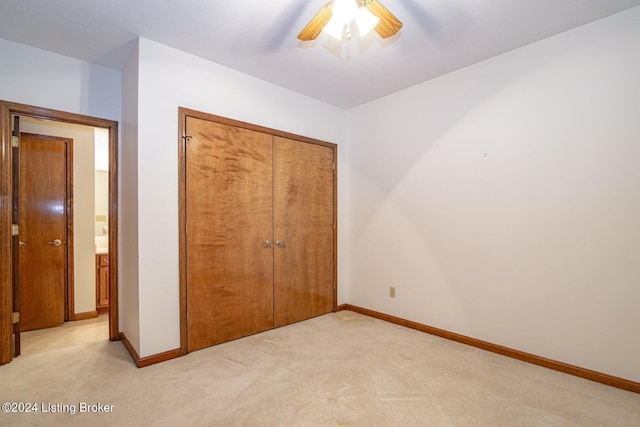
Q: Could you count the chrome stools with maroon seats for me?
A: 0